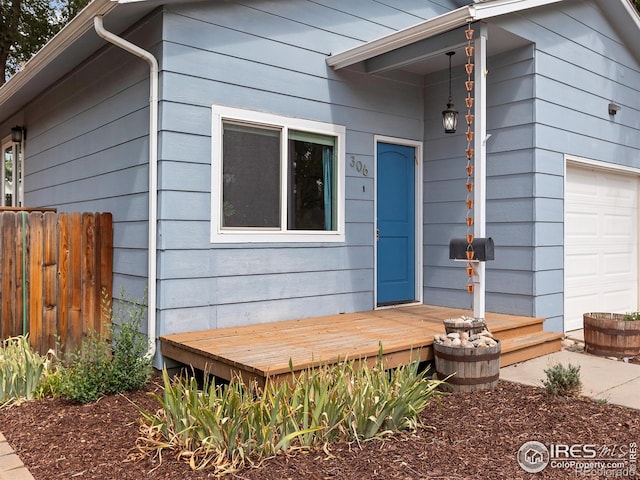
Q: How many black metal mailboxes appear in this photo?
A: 1